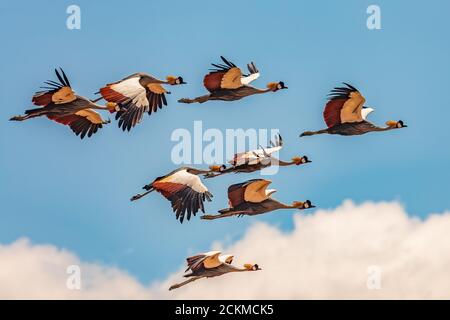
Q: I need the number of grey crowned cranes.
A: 8